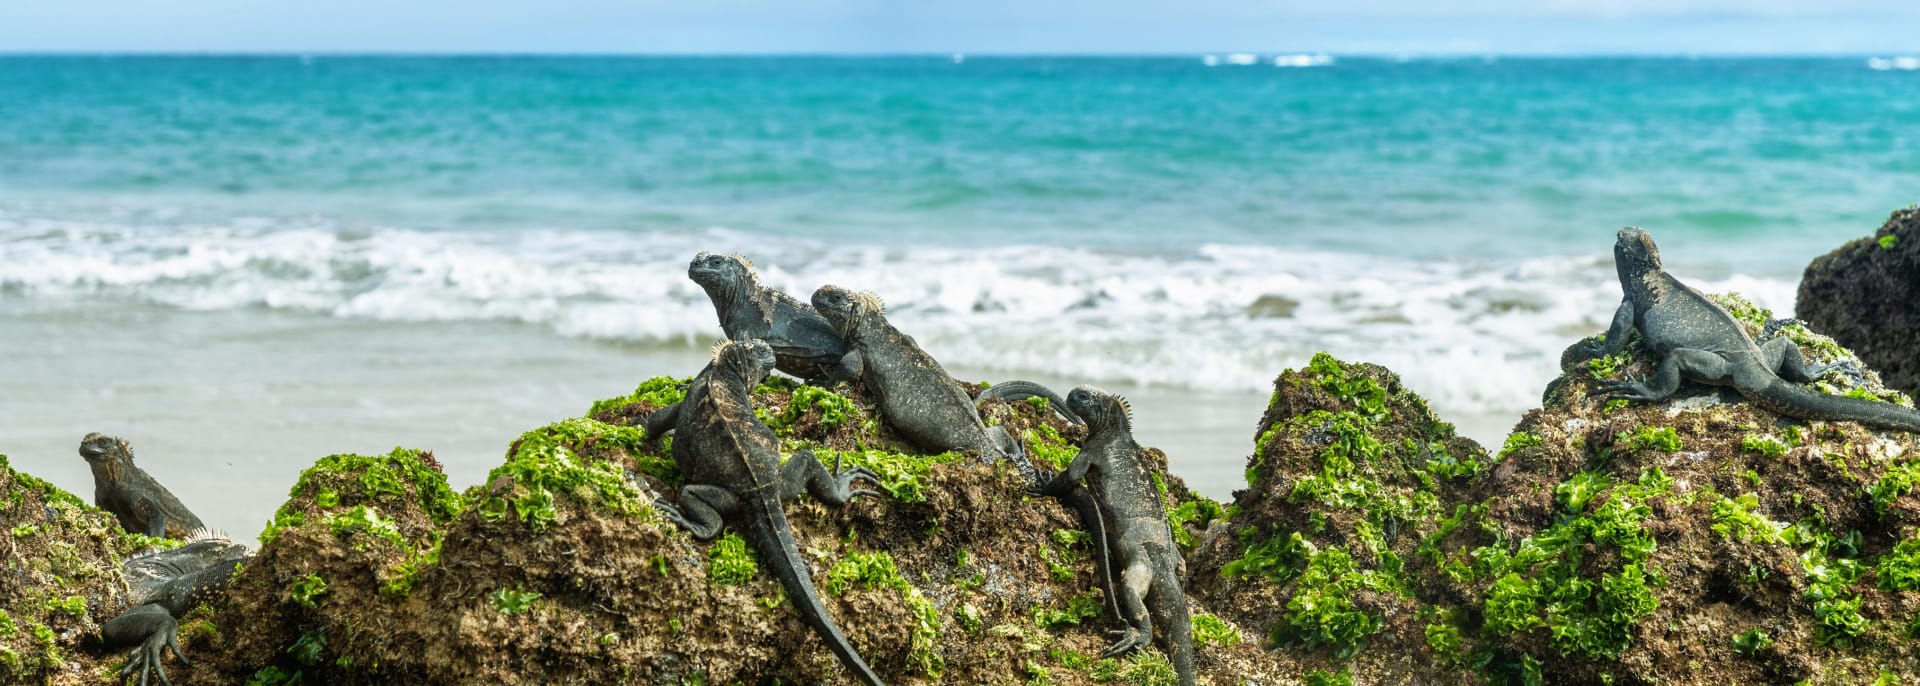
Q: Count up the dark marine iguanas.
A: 7